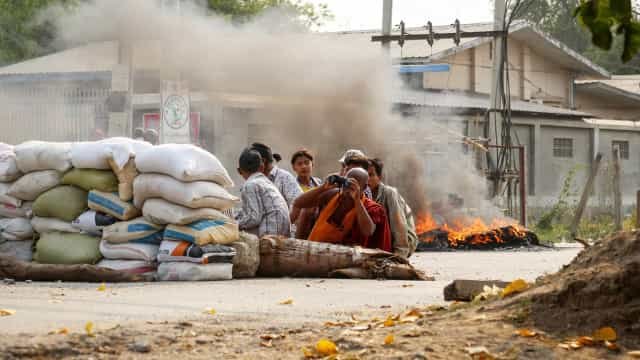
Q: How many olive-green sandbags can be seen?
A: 3